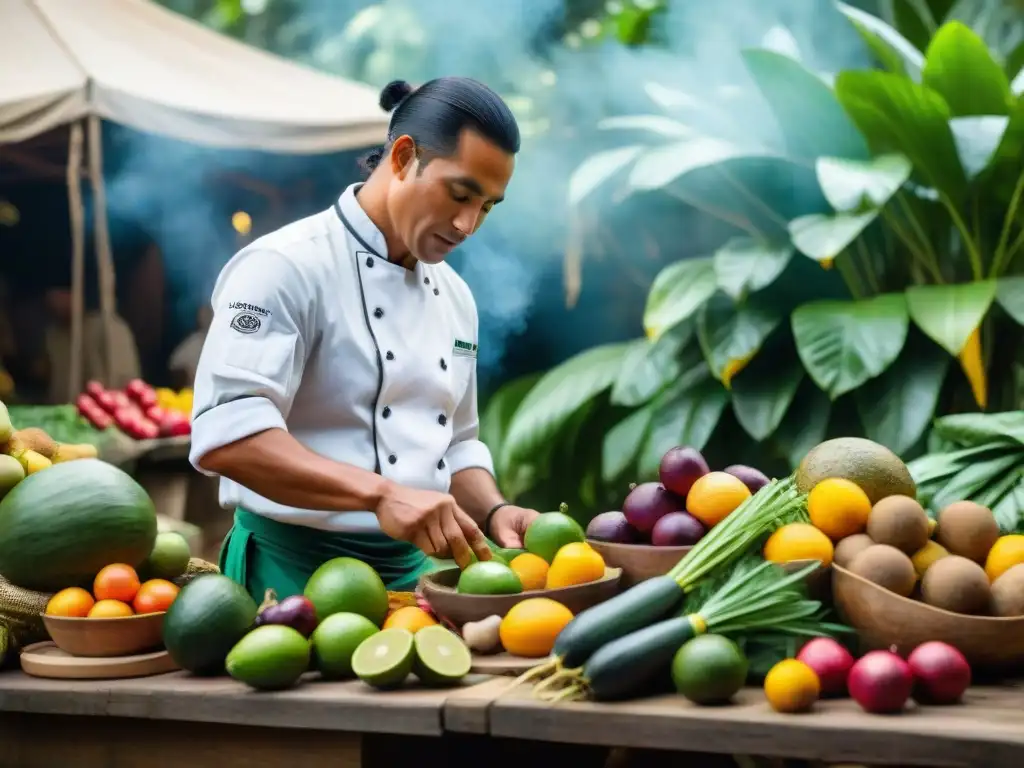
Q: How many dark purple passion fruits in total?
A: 5